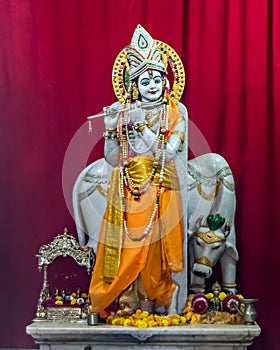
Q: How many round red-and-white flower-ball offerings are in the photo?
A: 2